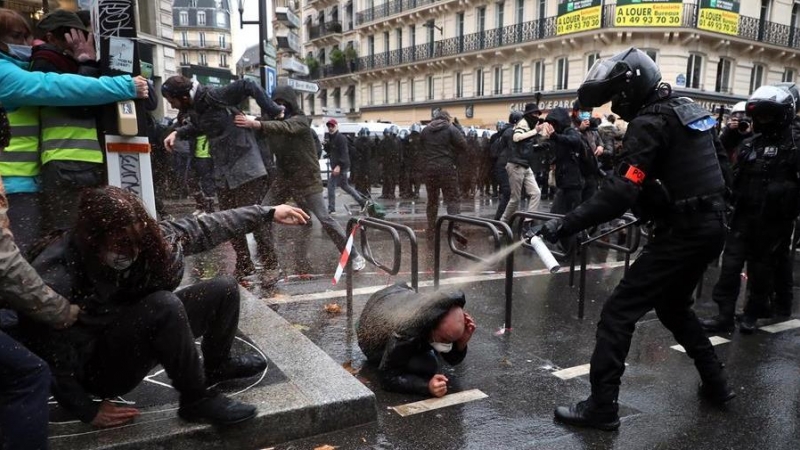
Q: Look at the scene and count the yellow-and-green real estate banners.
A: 3